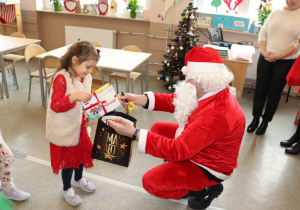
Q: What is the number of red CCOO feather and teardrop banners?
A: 0